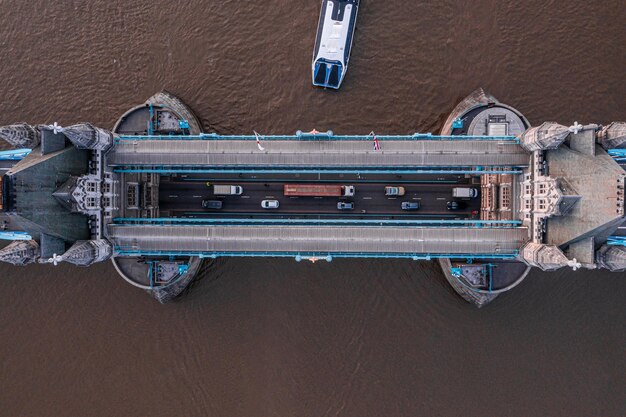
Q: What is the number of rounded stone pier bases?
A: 4